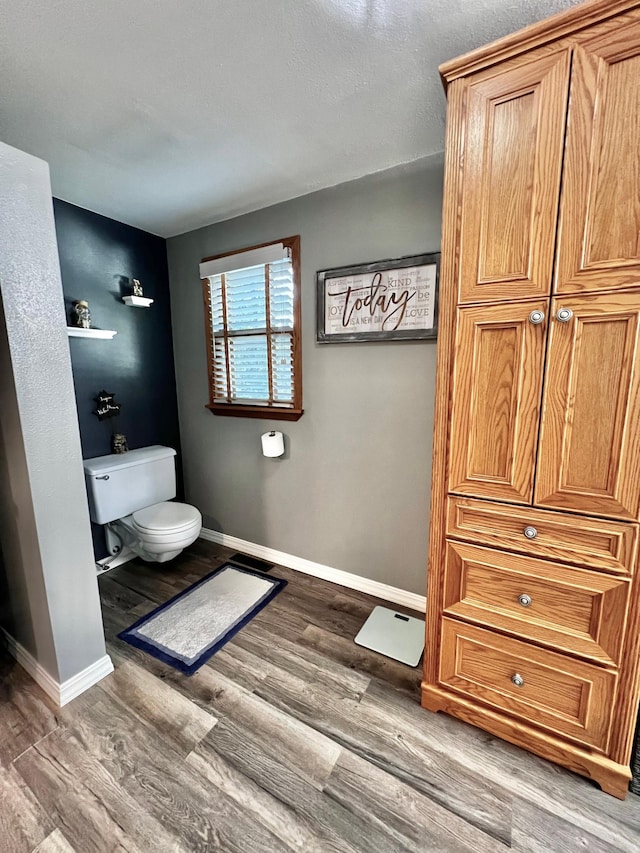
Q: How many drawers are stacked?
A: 3